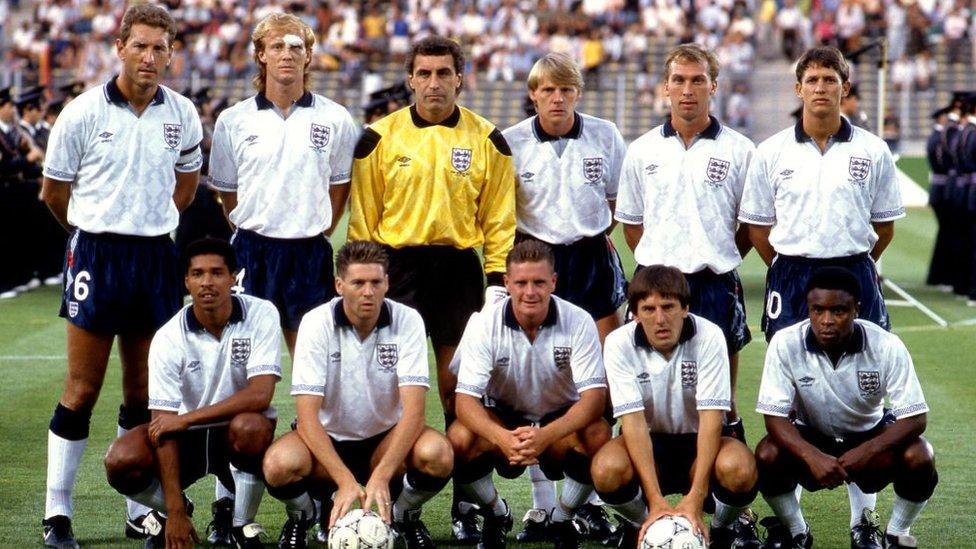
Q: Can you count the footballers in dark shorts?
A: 11